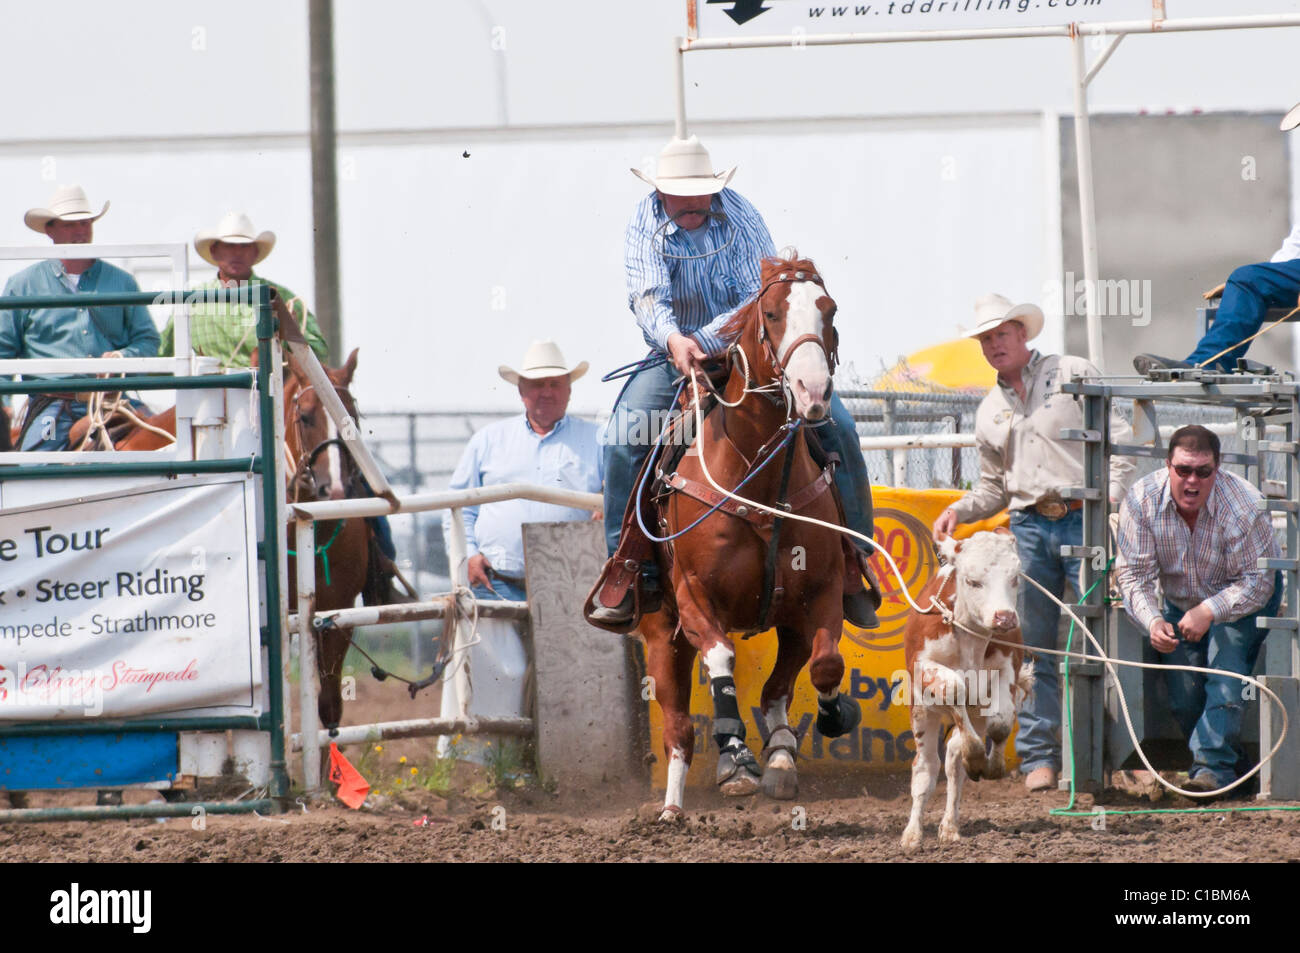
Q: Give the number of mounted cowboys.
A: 3